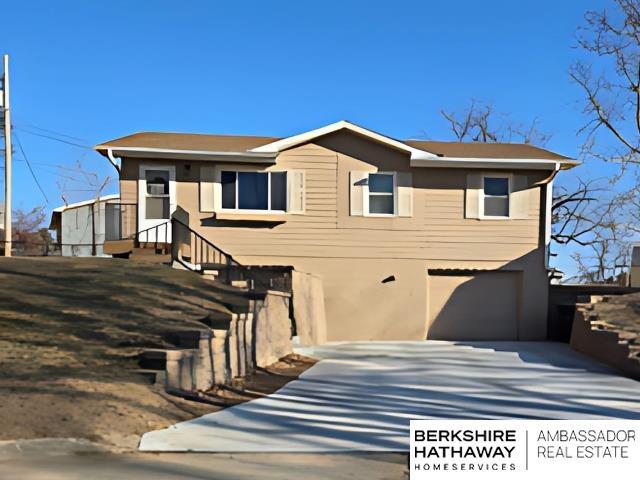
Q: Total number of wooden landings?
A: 1